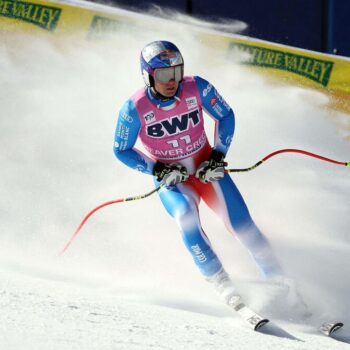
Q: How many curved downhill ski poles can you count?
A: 2